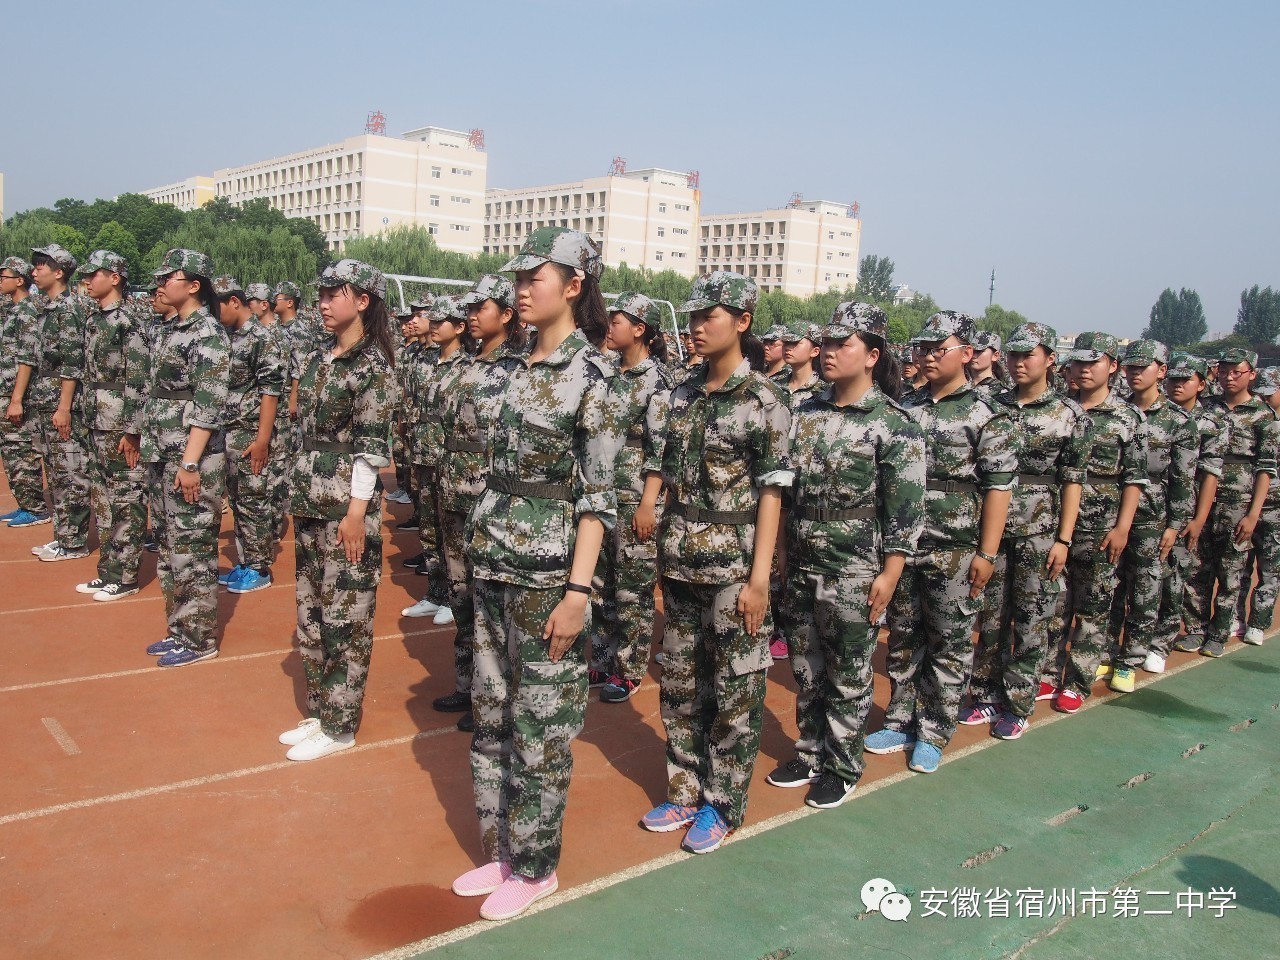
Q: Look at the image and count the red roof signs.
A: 6